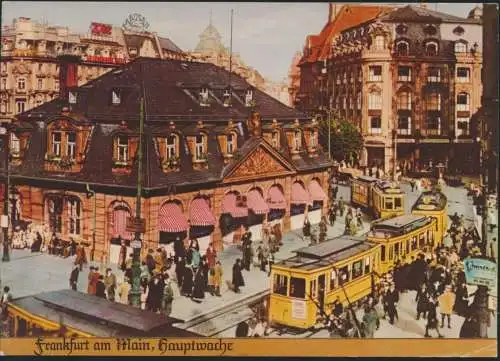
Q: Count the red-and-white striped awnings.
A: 8